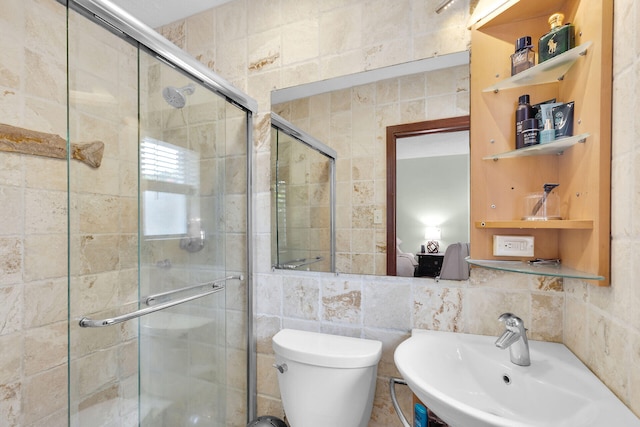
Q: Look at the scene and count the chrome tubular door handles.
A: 2